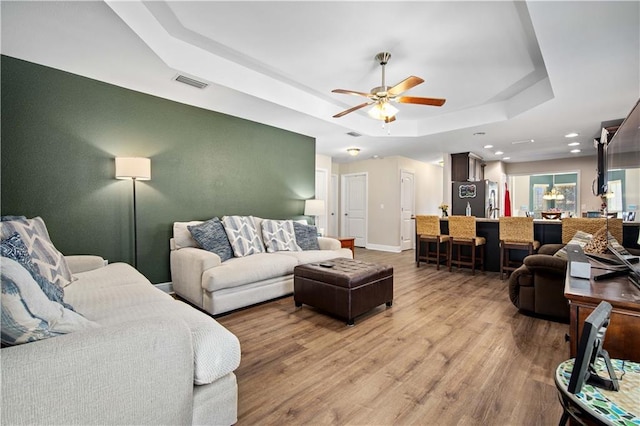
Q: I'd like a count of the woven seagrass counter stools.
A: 4